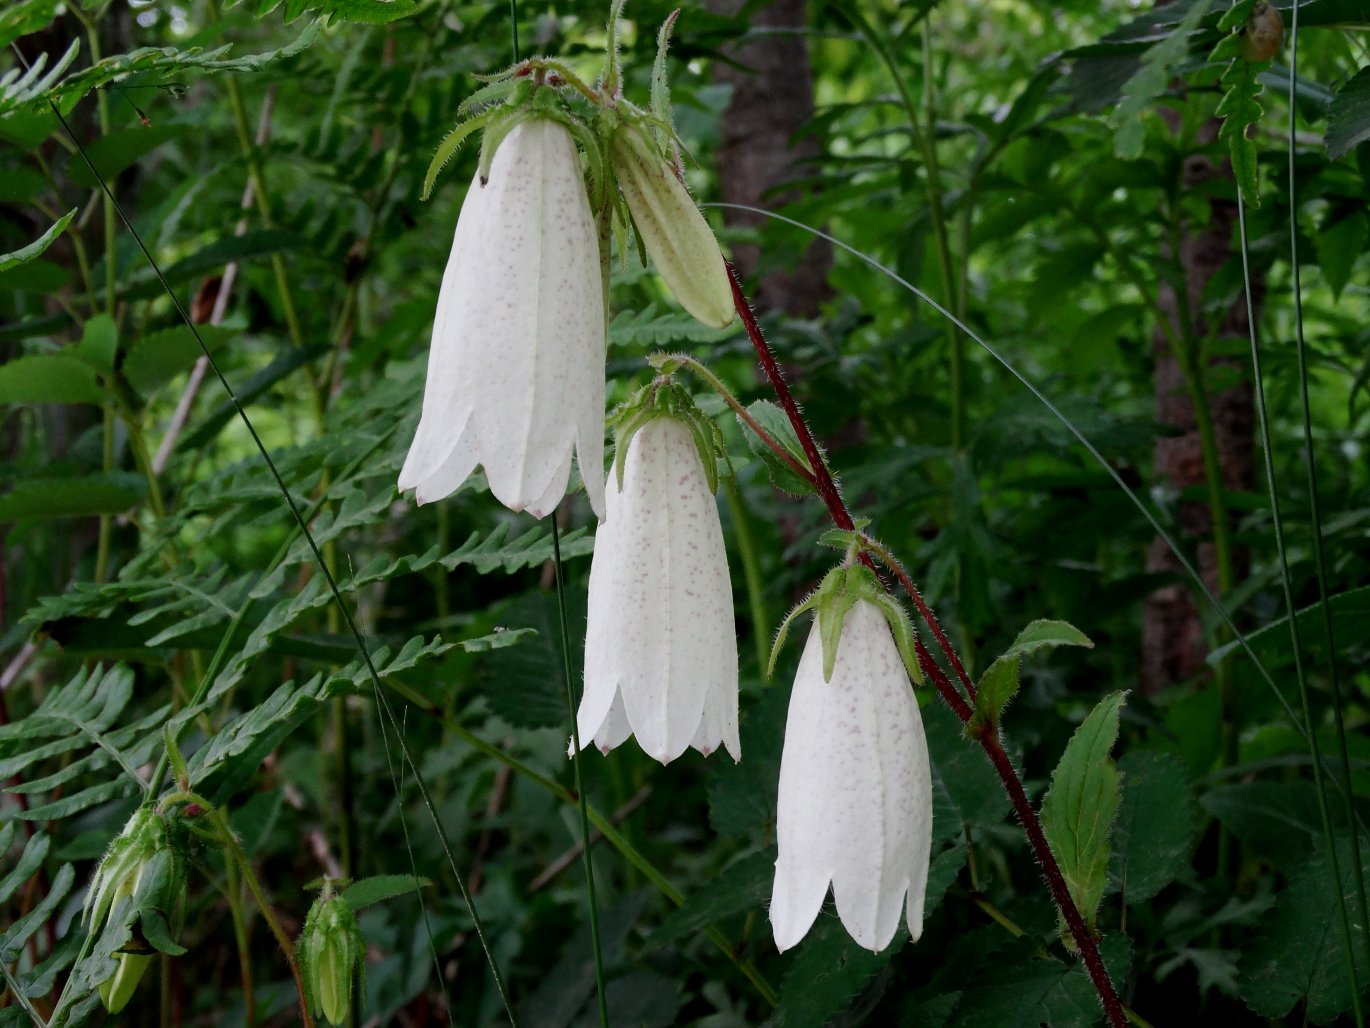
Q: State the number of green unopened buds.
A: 3